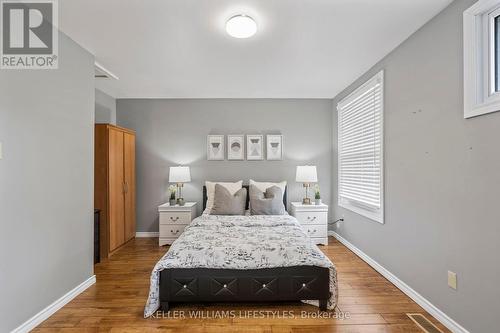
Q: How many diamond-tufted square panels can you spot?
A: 4